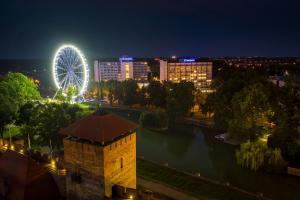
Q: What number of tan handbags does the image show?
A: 0